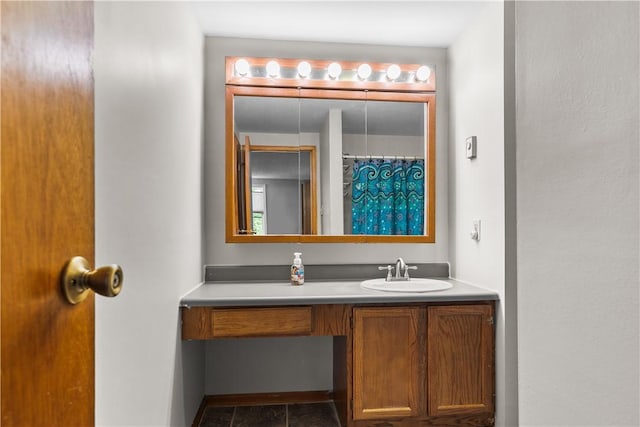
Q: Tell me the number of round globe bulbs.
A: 7